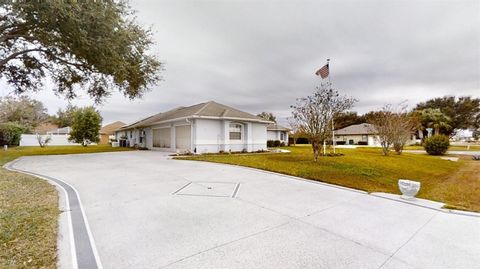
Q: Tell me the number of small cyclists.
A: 0